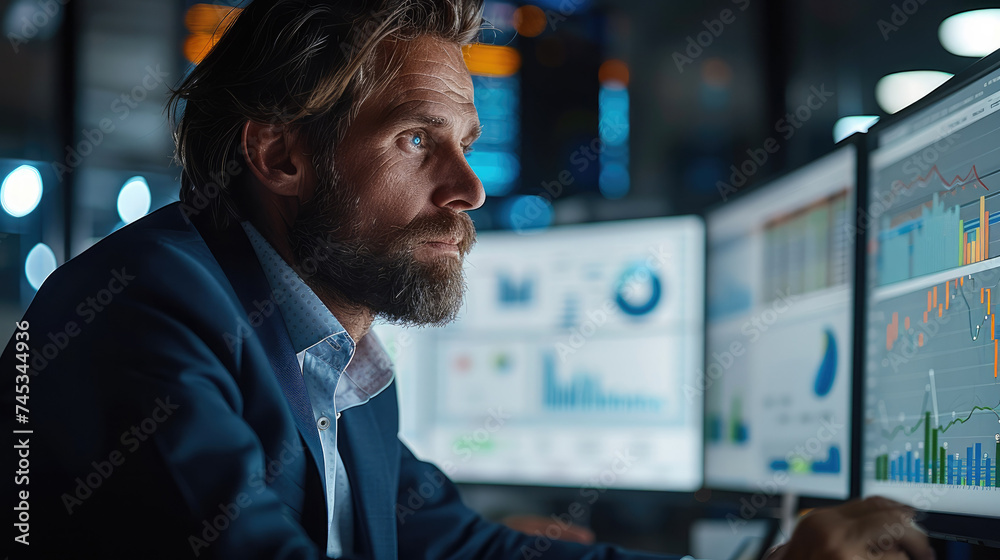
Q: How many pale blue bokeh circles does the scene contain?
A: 3